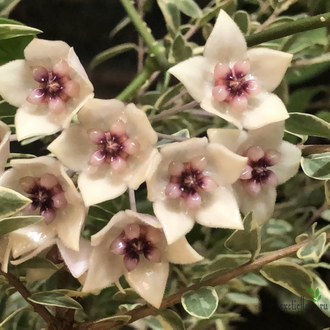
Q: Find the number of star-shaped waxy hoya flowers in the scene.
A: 7